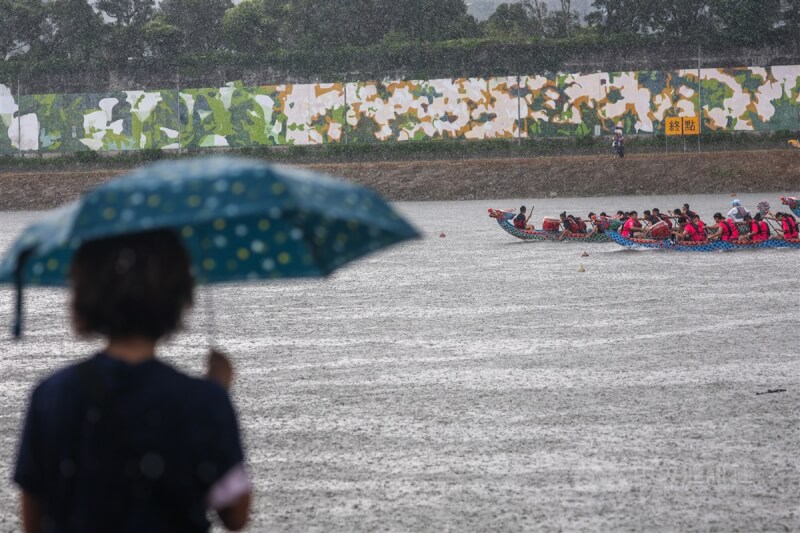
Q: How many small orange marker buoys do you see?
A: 3